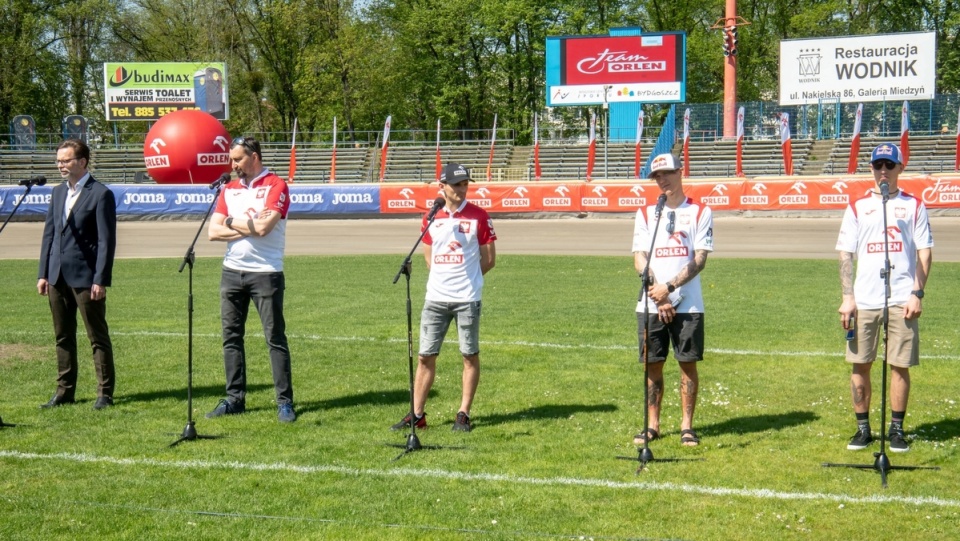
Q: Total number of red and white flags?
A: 14